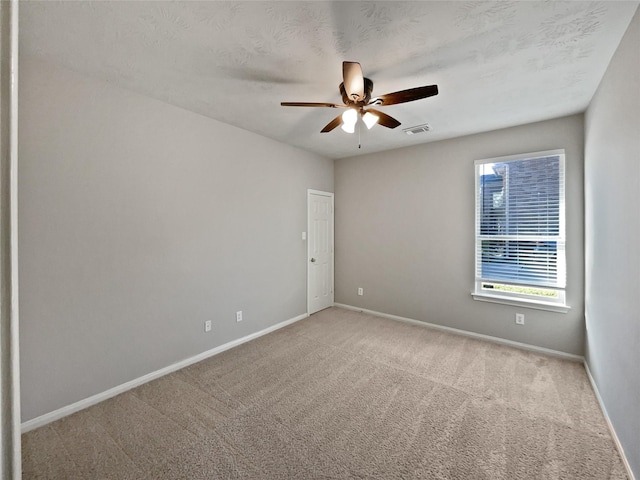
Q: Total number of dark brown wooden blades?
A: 5